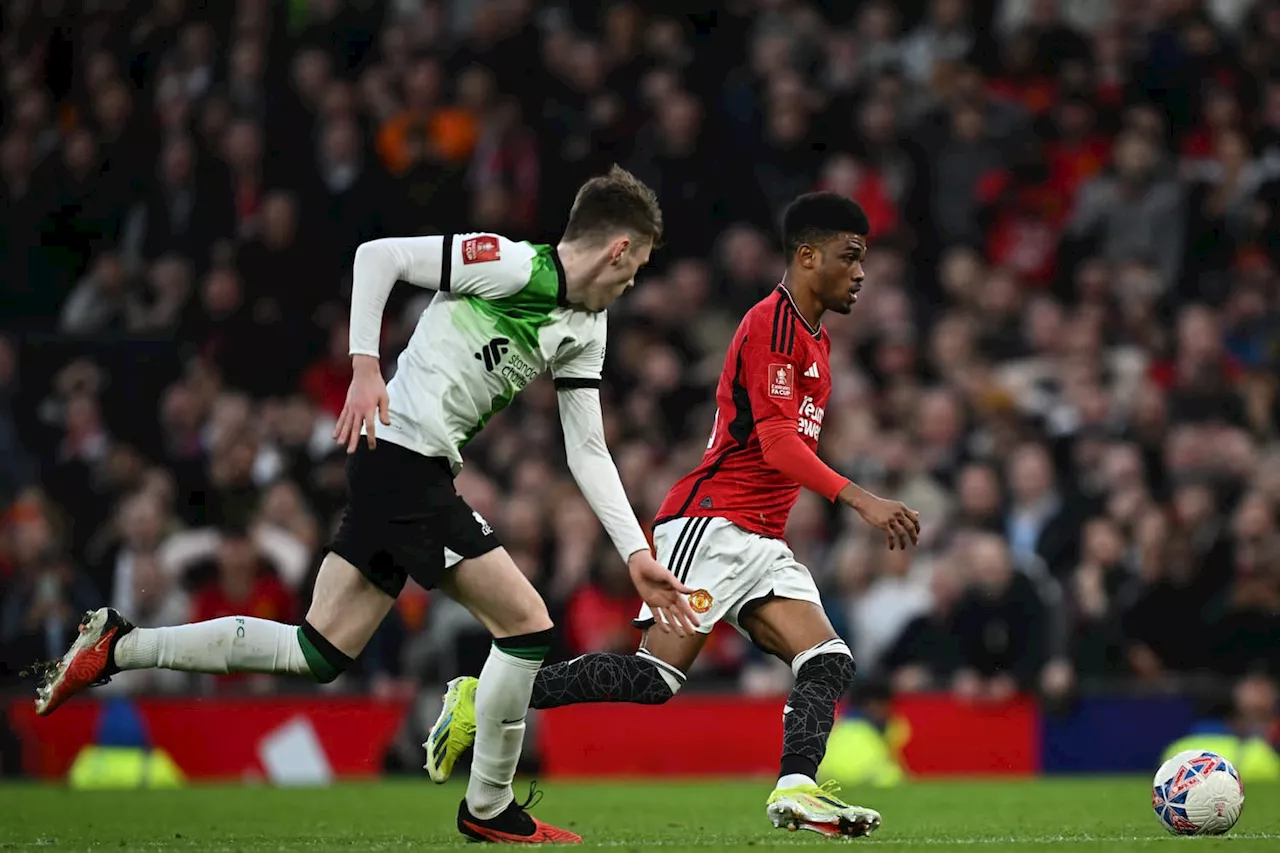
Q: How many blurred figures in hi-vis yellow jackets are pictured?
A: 3